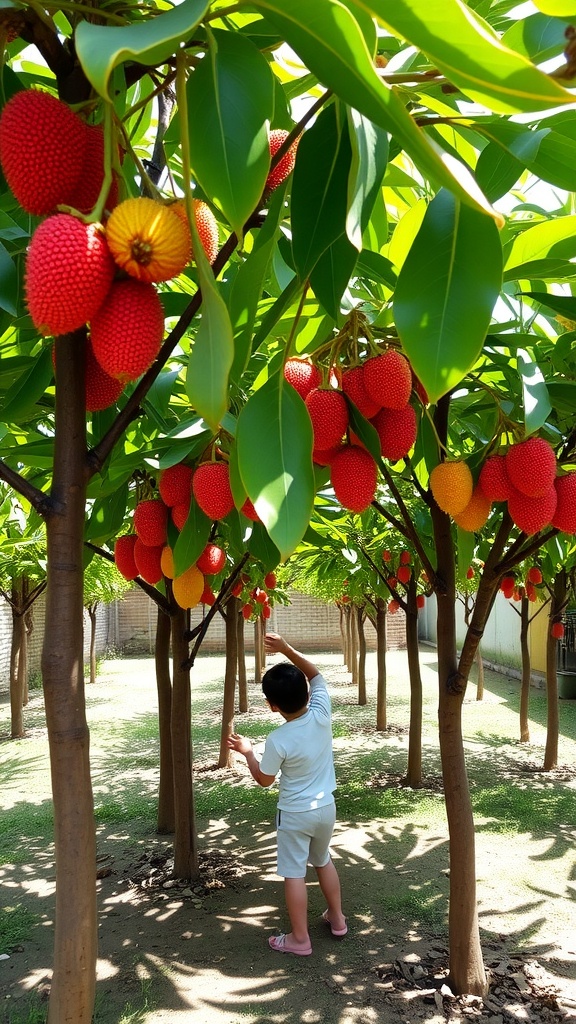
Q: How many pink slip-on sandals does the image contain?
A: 2